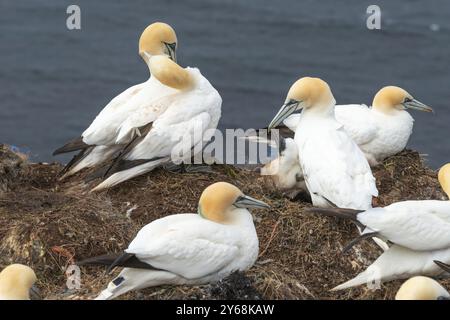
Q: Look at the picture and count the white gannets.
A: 8